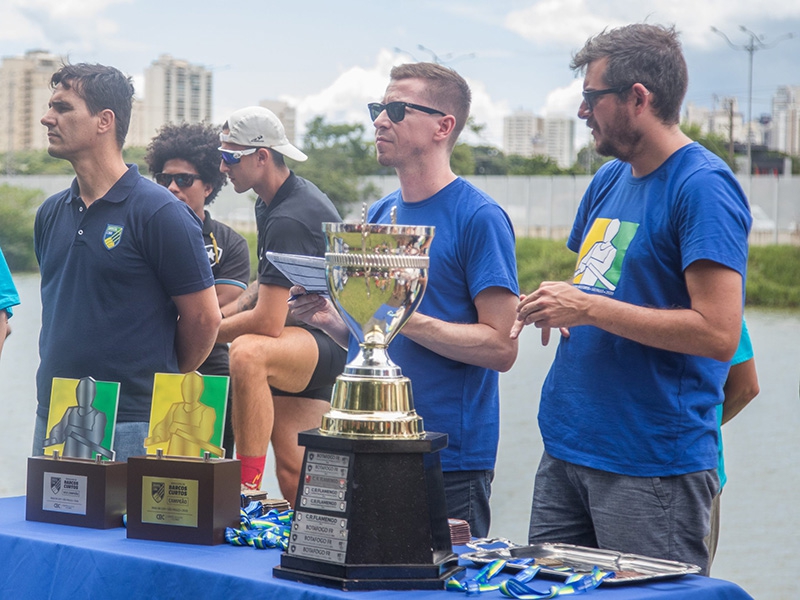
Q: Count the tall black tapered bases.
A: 1